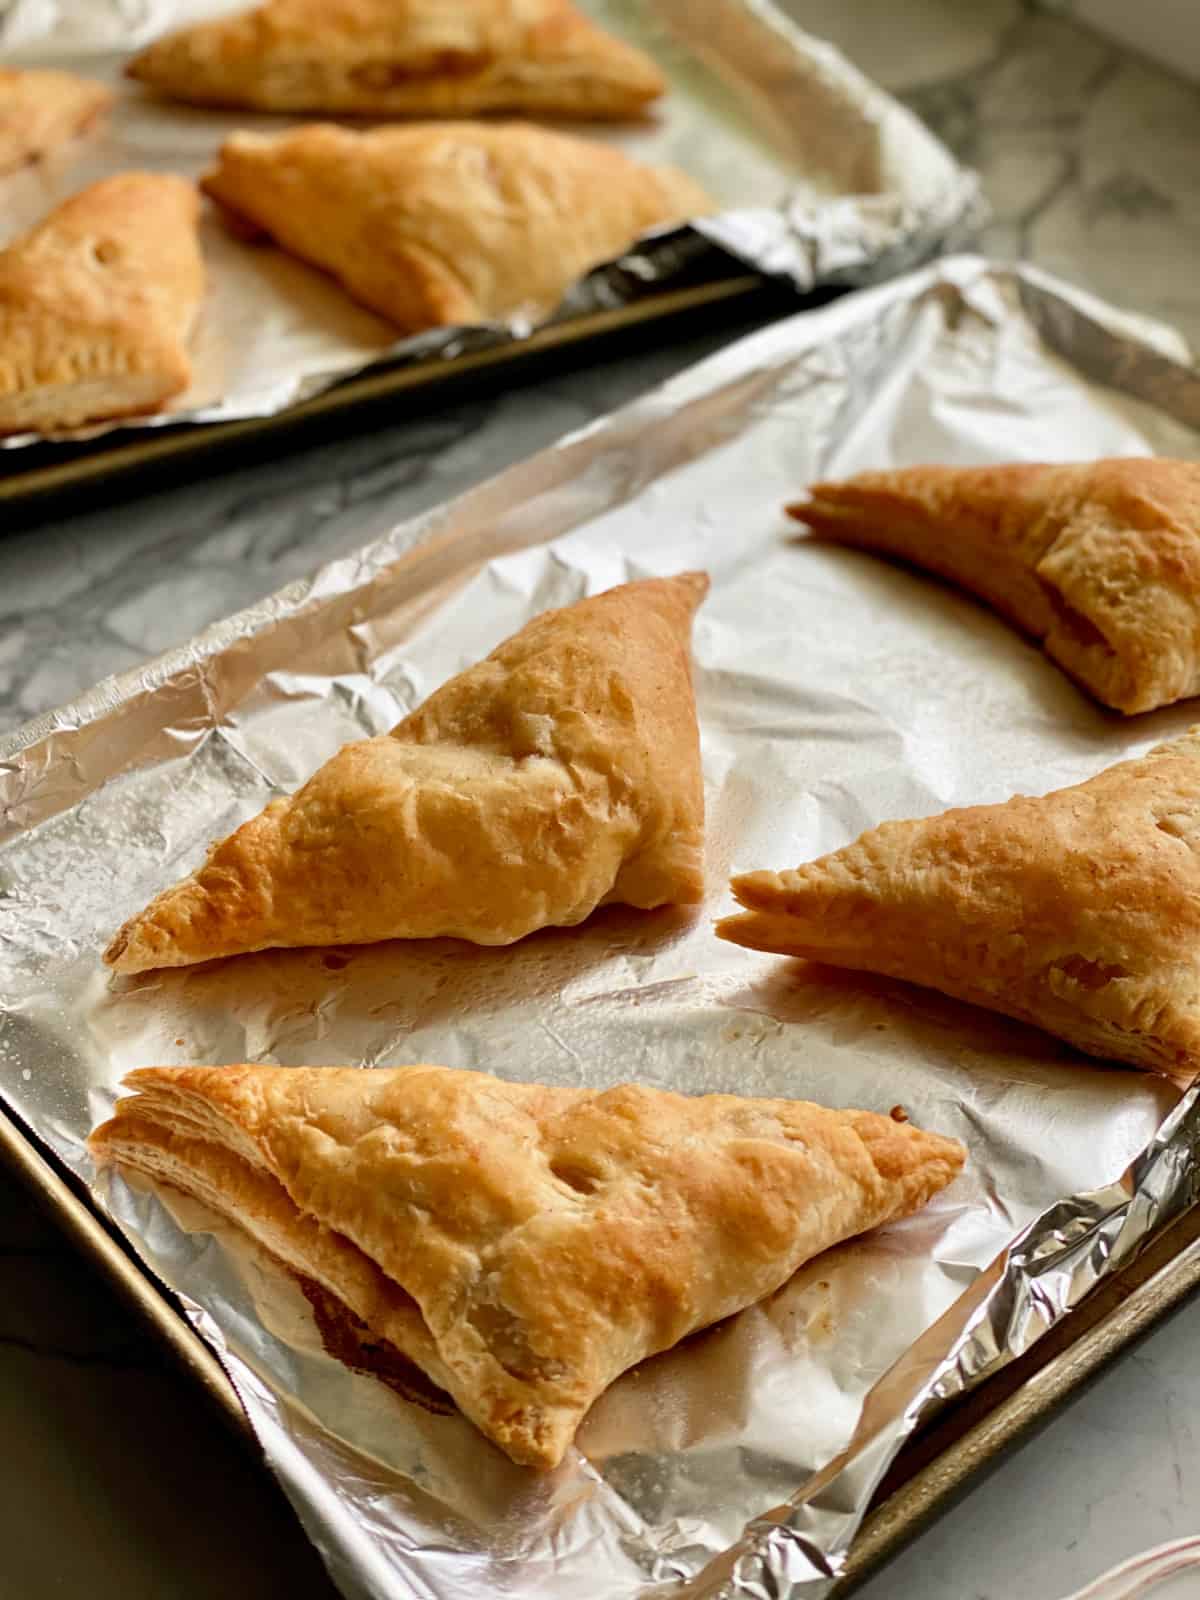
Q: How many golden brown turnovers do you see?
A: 8